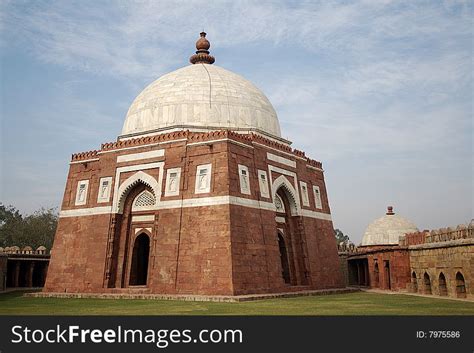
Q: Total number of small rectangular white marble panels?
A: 8